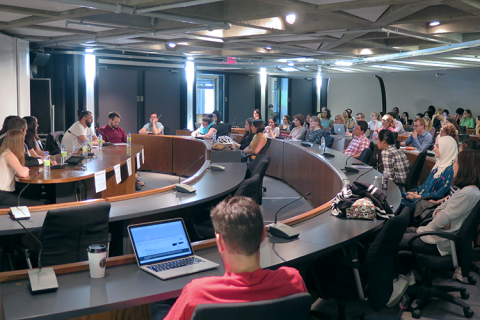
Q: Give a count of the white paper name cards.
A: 5